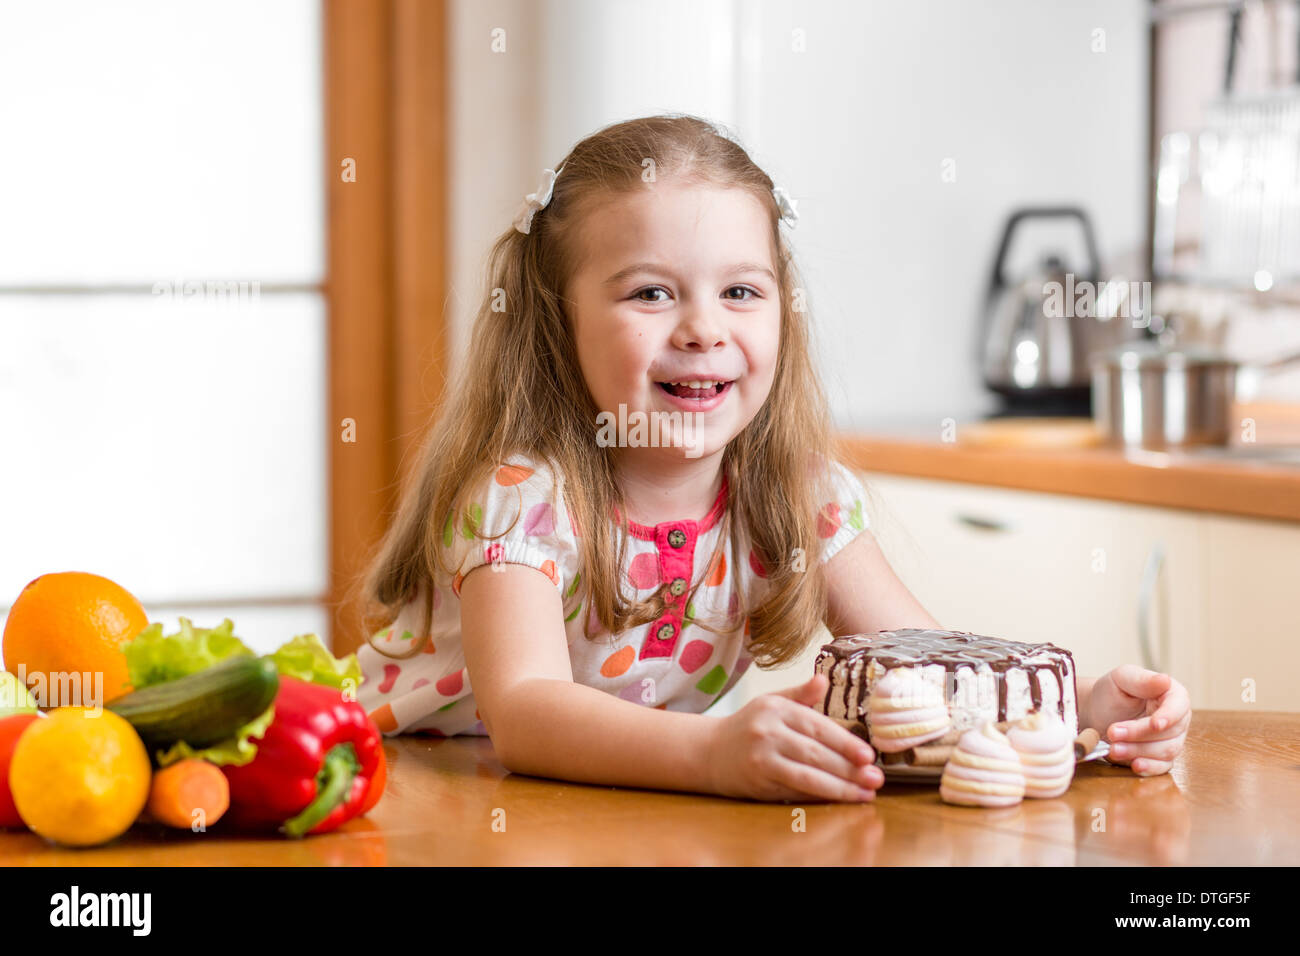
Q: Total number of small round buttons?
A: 3